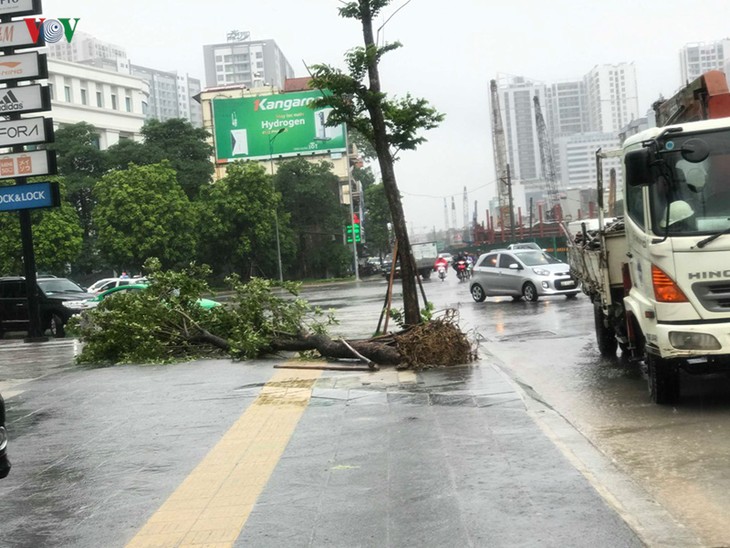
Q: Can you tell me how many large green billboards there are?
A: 1